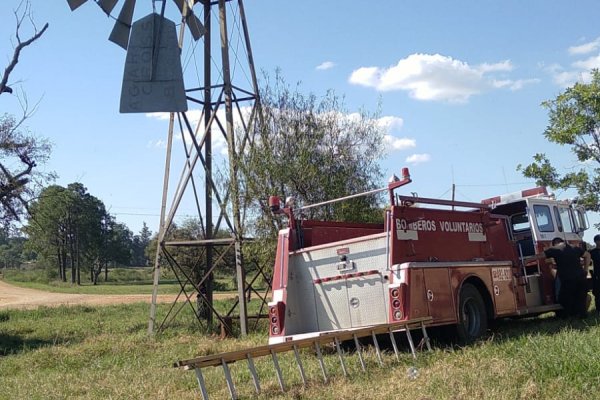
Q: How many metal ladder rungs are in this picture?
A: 12